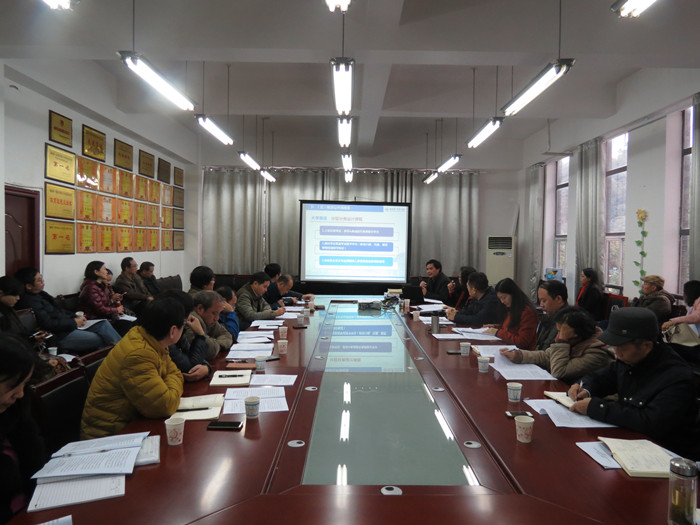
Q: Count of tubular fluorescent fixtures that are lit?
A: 15